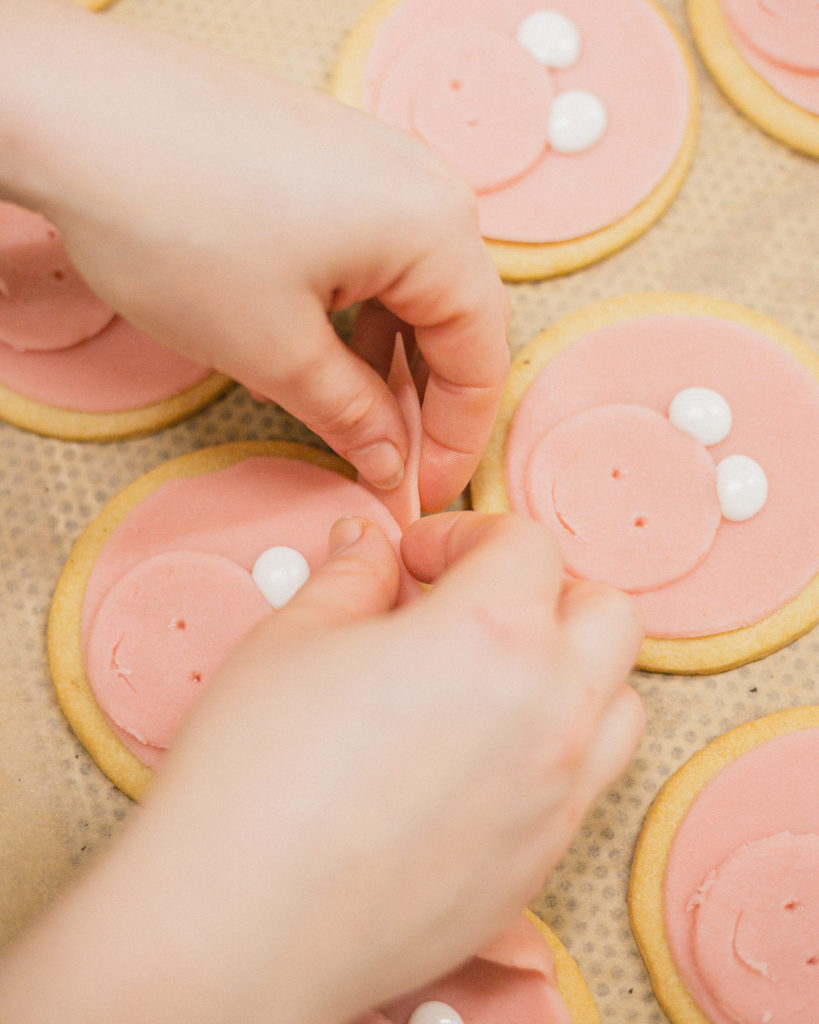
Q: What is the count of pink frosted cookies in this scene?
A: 7